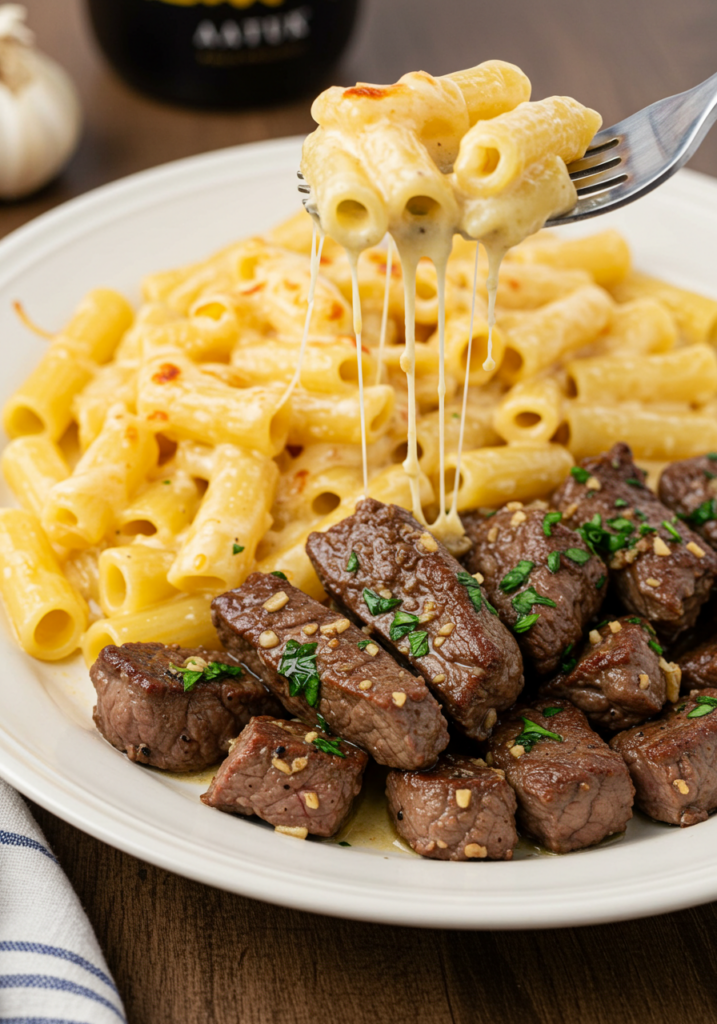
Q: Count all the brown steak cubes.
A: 12